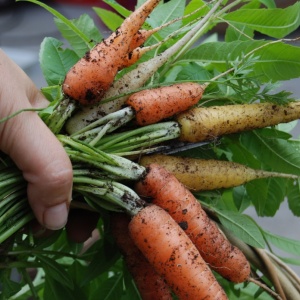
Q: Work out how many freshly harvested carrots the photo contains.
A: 8